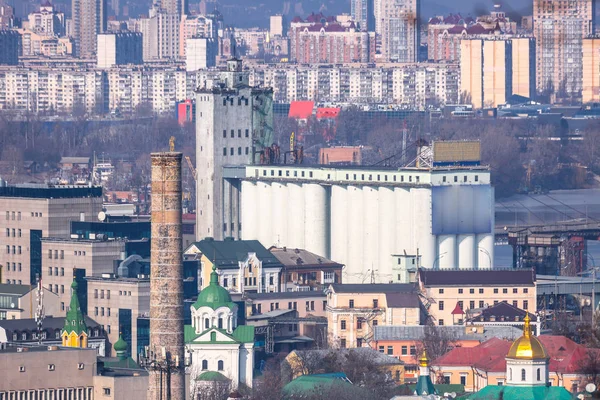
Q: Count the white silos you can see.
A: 14